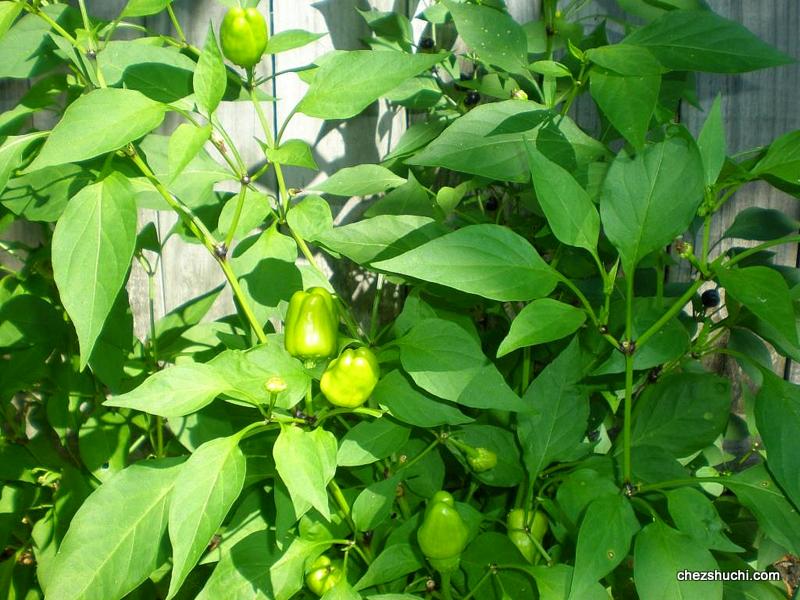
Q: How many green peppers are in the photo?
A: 7